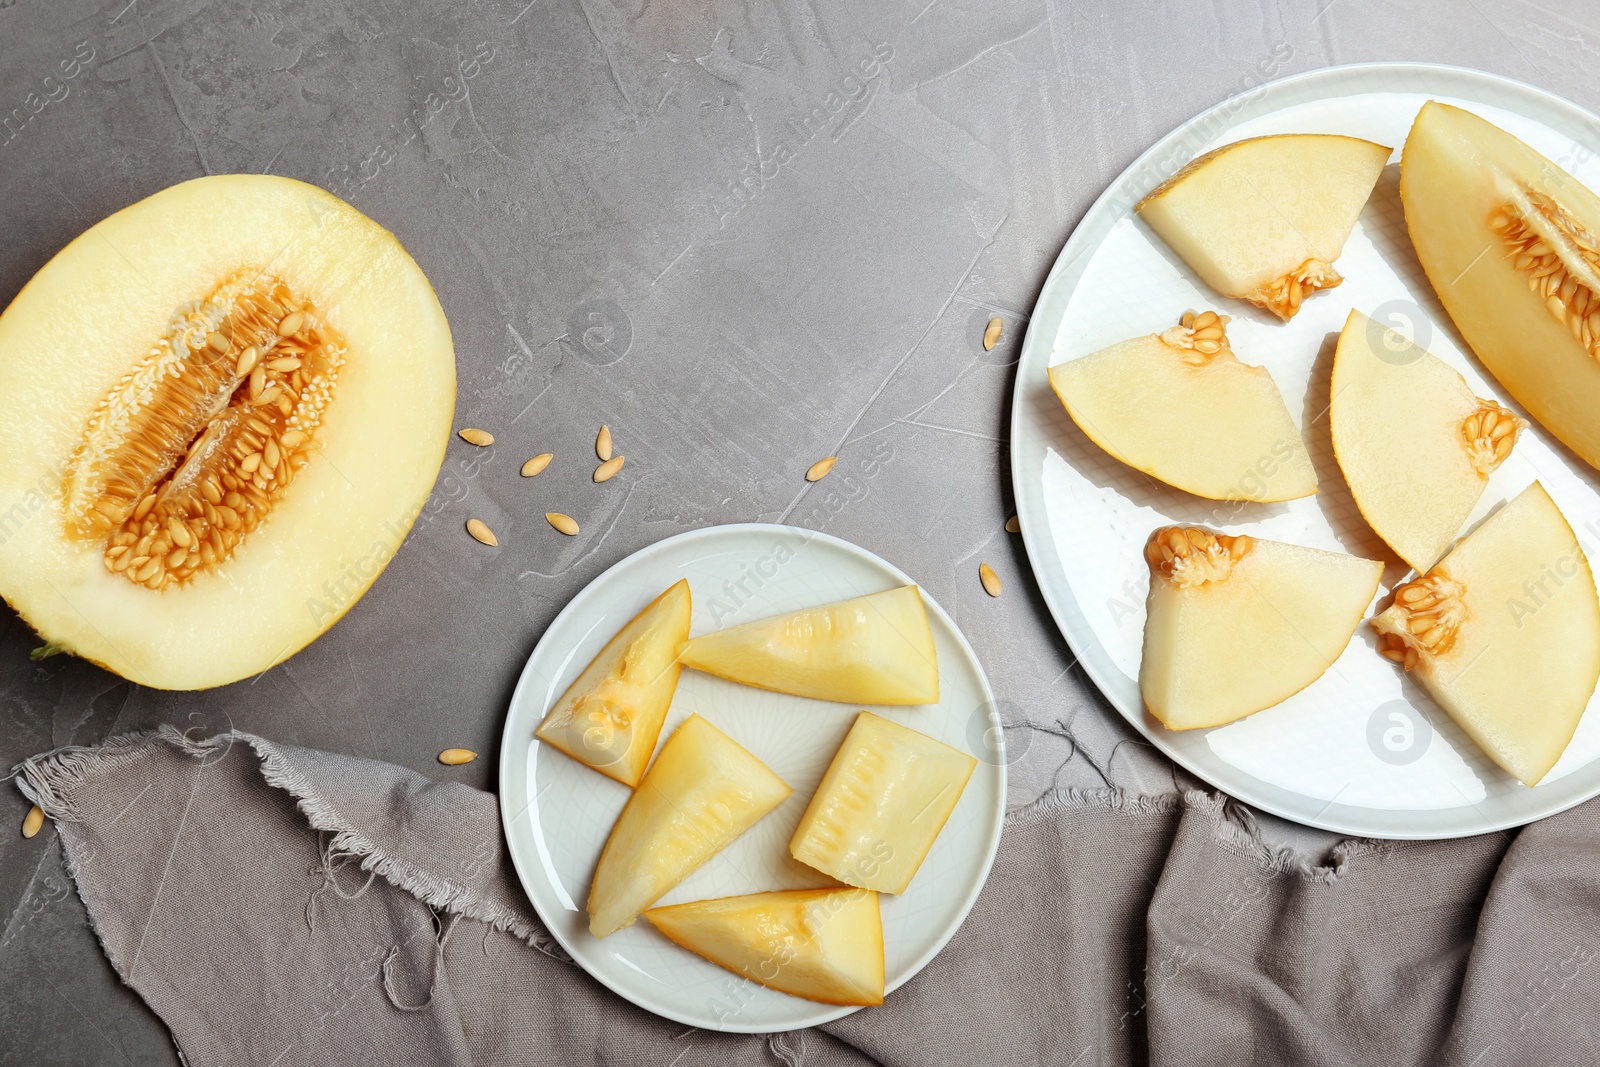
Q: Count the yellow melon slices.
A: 11